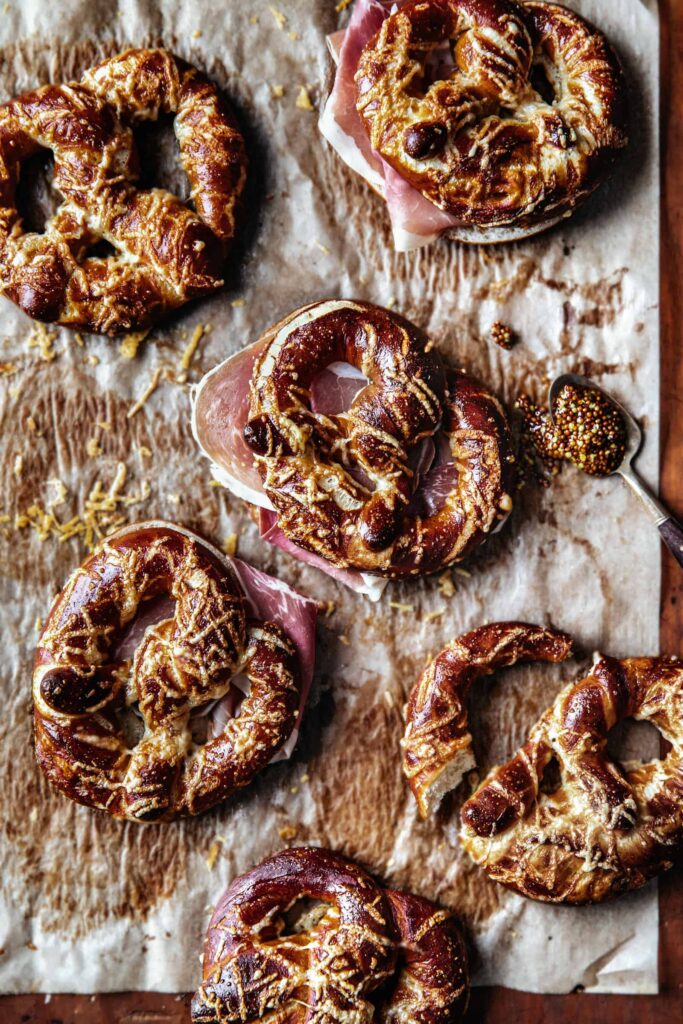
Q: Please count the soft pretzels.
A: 6